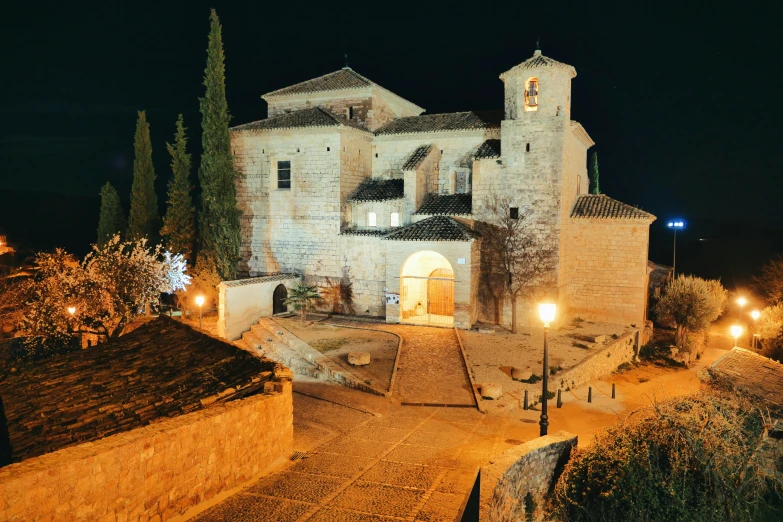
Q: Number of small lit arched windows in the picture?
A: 2